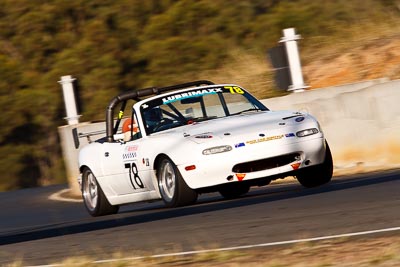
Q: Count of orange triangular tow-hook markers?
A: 2